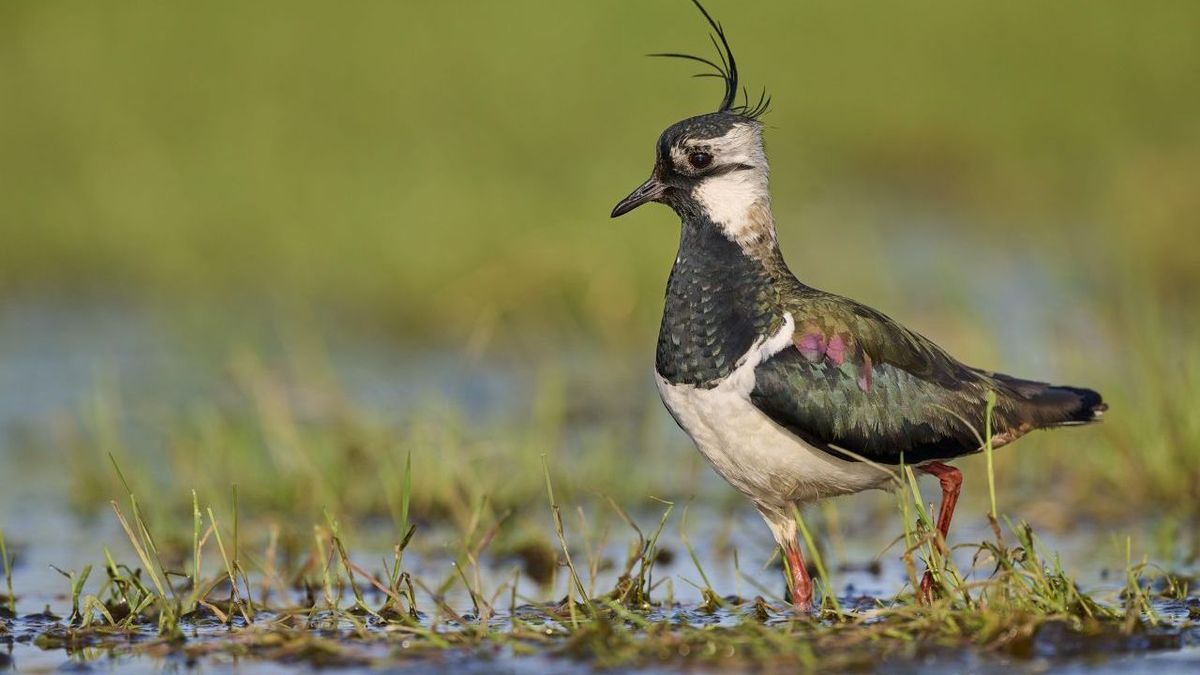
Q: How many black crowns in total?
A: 1